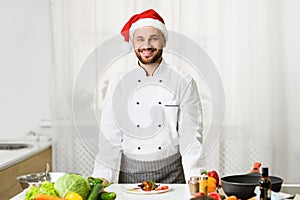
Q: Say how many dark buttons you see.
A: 8